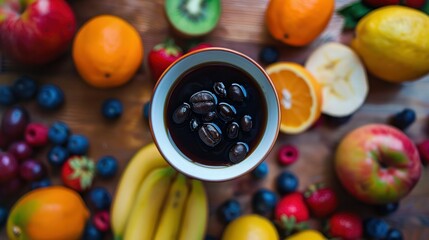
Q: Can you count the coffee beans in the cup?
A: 11